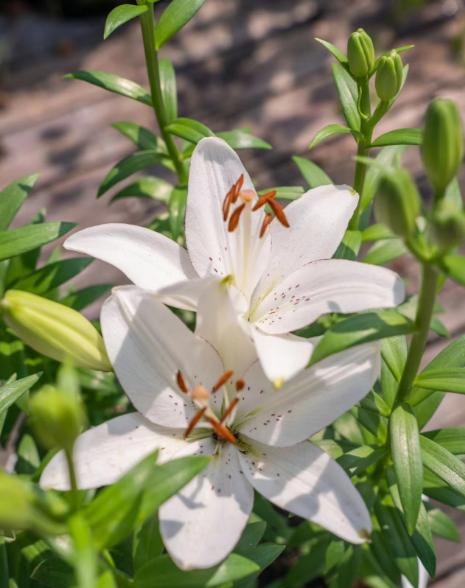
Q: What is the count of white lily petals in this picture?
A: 12